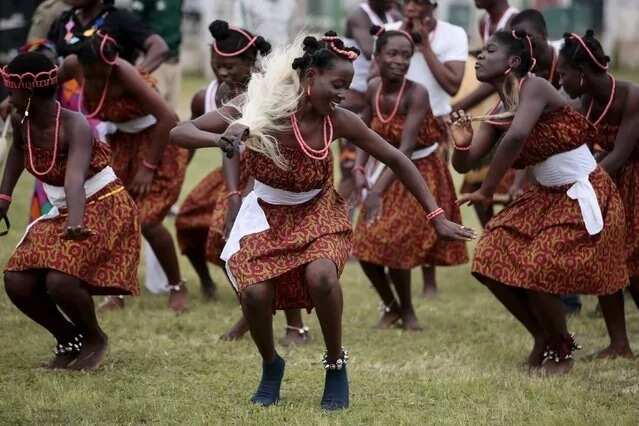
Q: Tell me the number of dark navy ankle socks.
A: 2